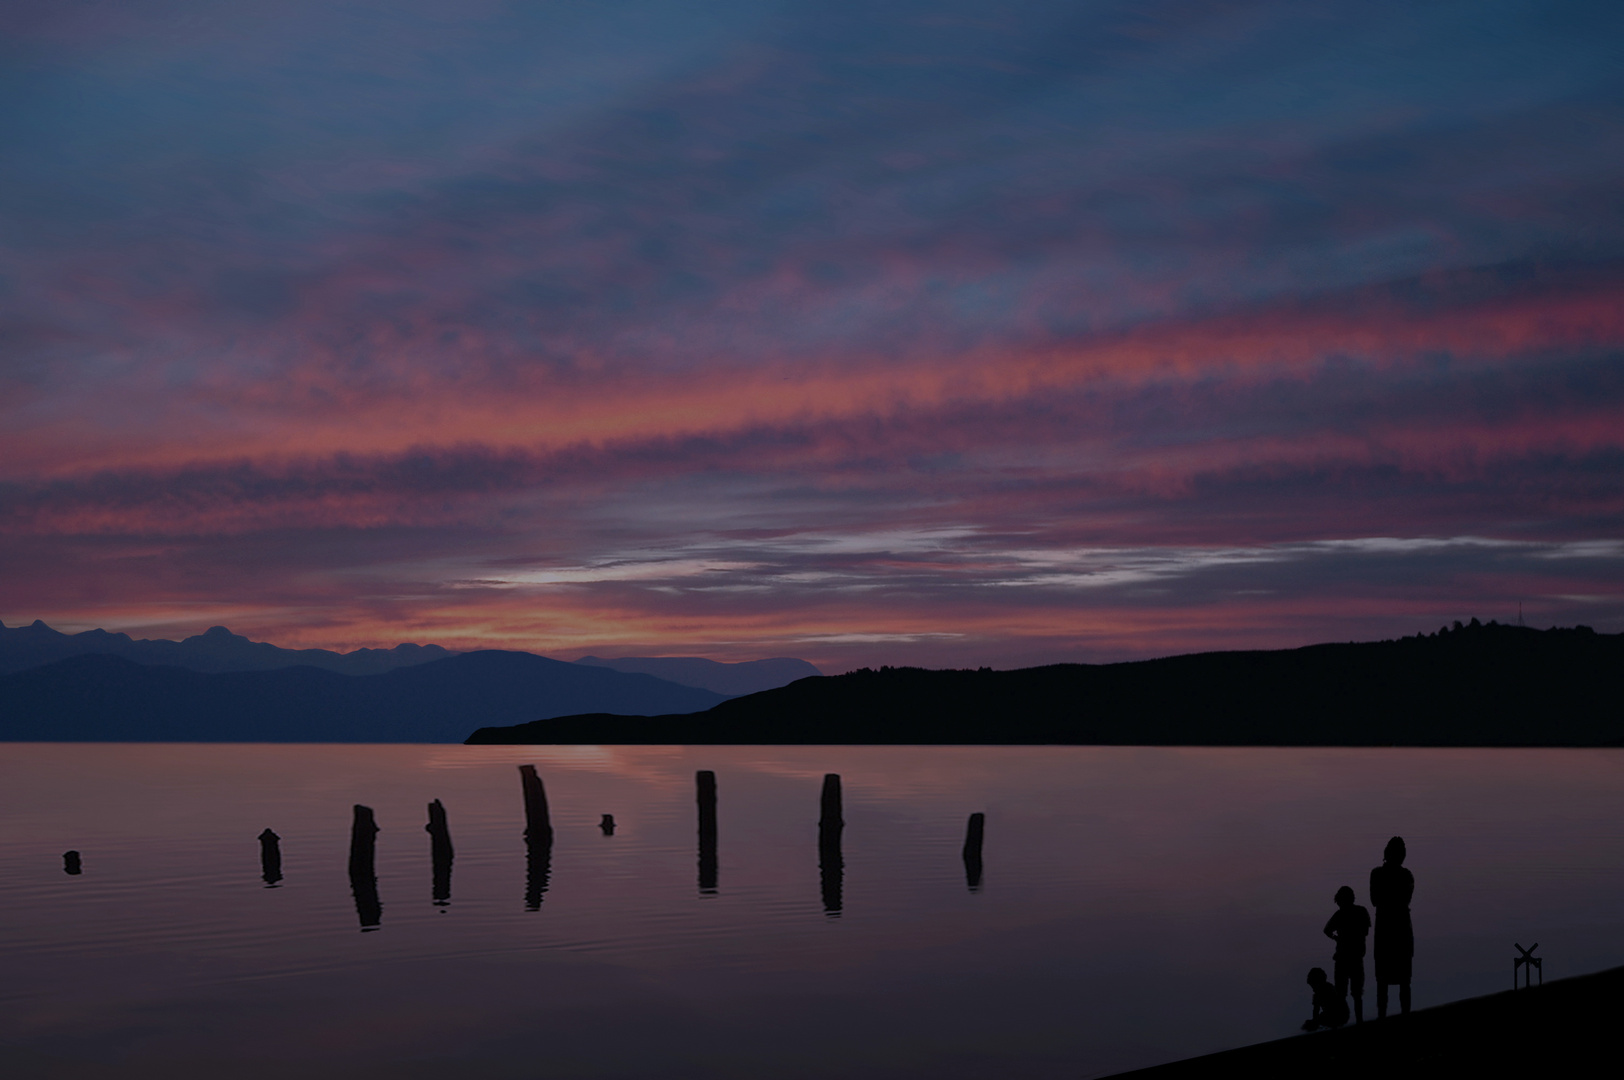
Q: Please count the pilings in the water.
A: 9